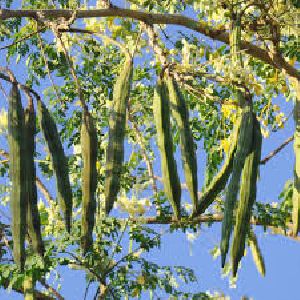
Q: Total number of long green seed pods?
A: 12